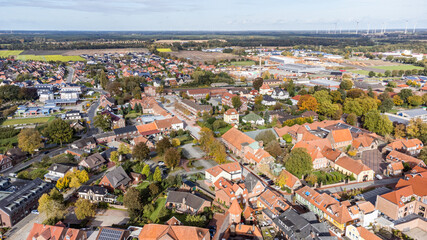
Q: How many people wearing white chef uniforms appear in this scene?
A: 0